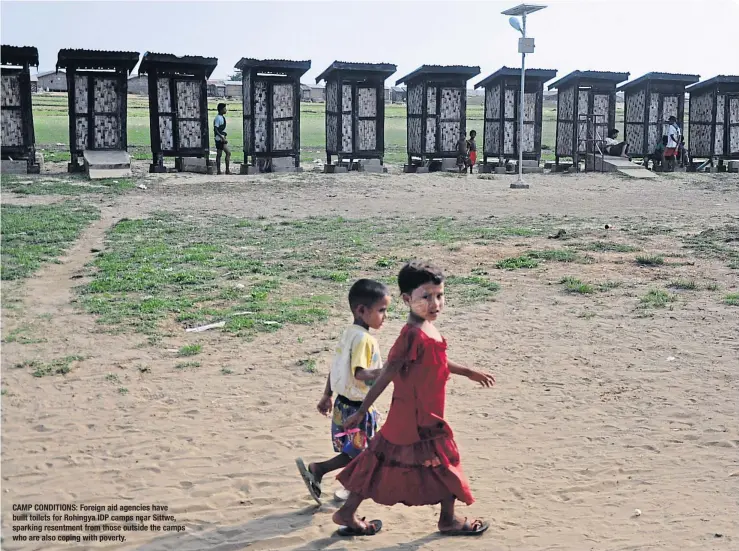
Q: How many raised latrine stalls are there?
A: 10